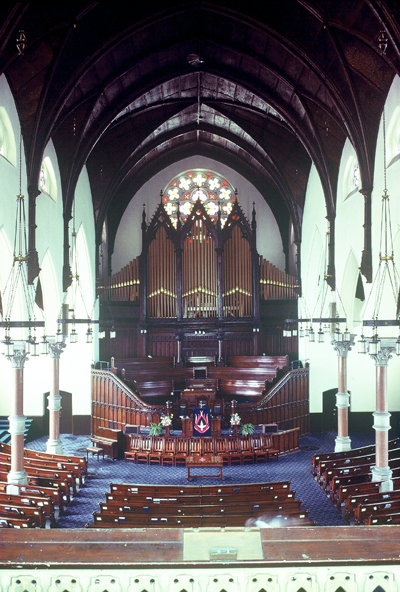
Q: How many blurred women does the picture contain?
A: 1